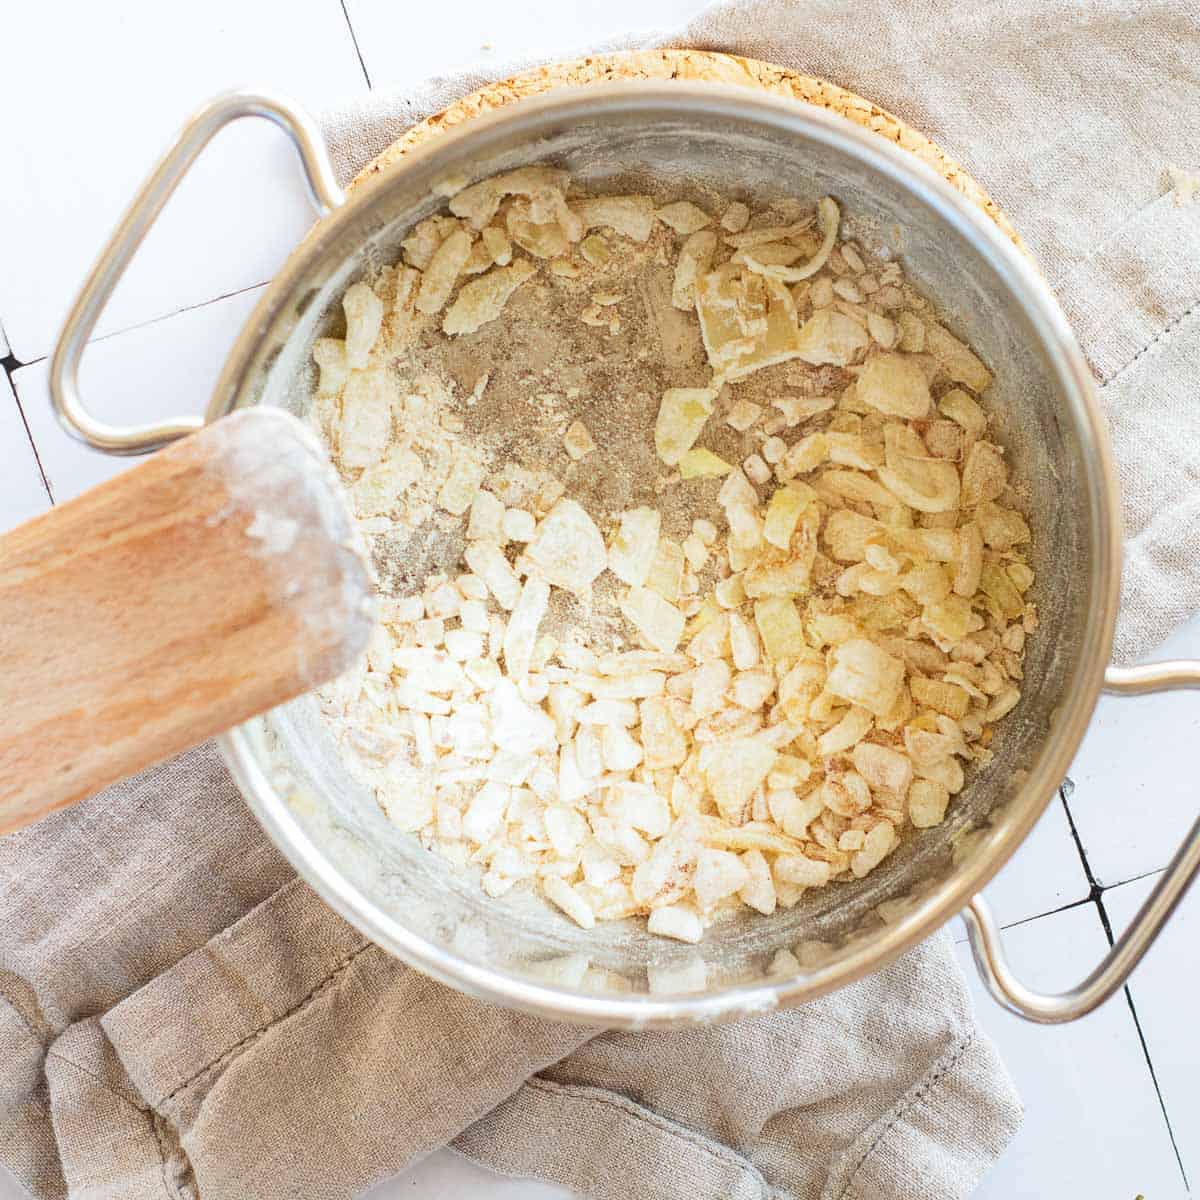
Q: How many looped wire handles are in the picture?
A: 2